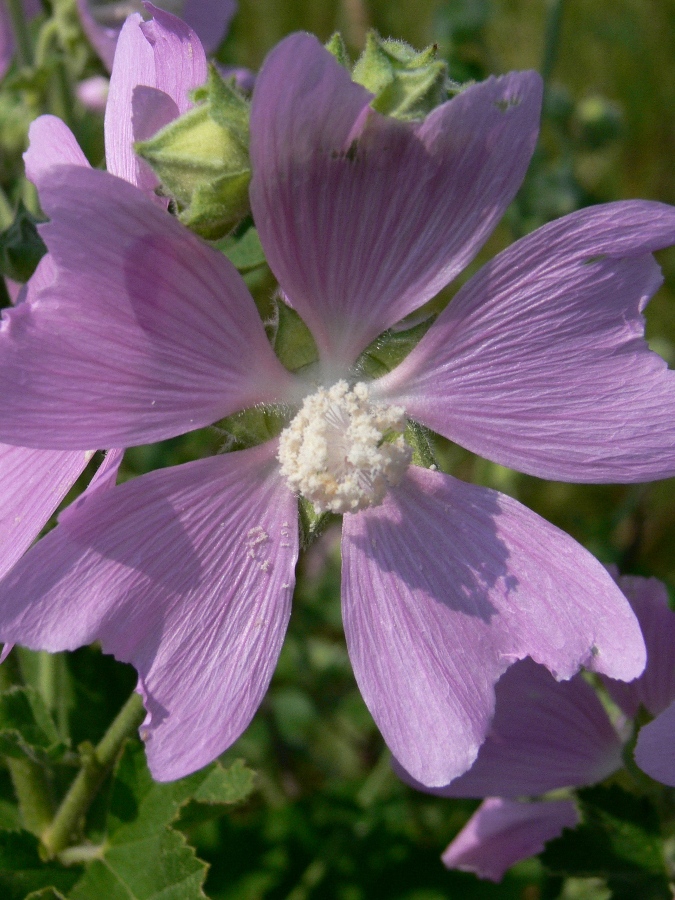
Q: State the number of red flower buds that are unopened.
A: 0